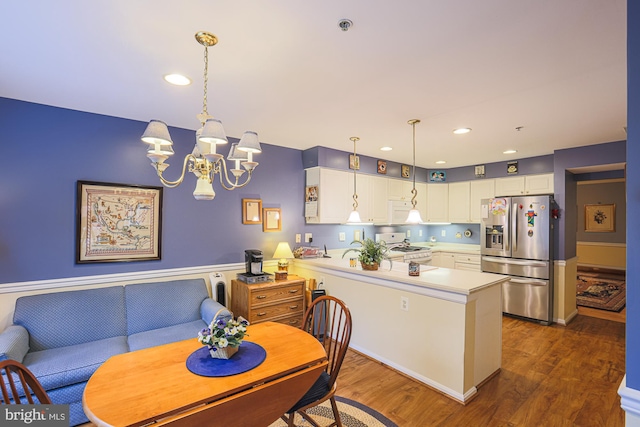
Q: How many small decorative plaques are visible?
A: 6